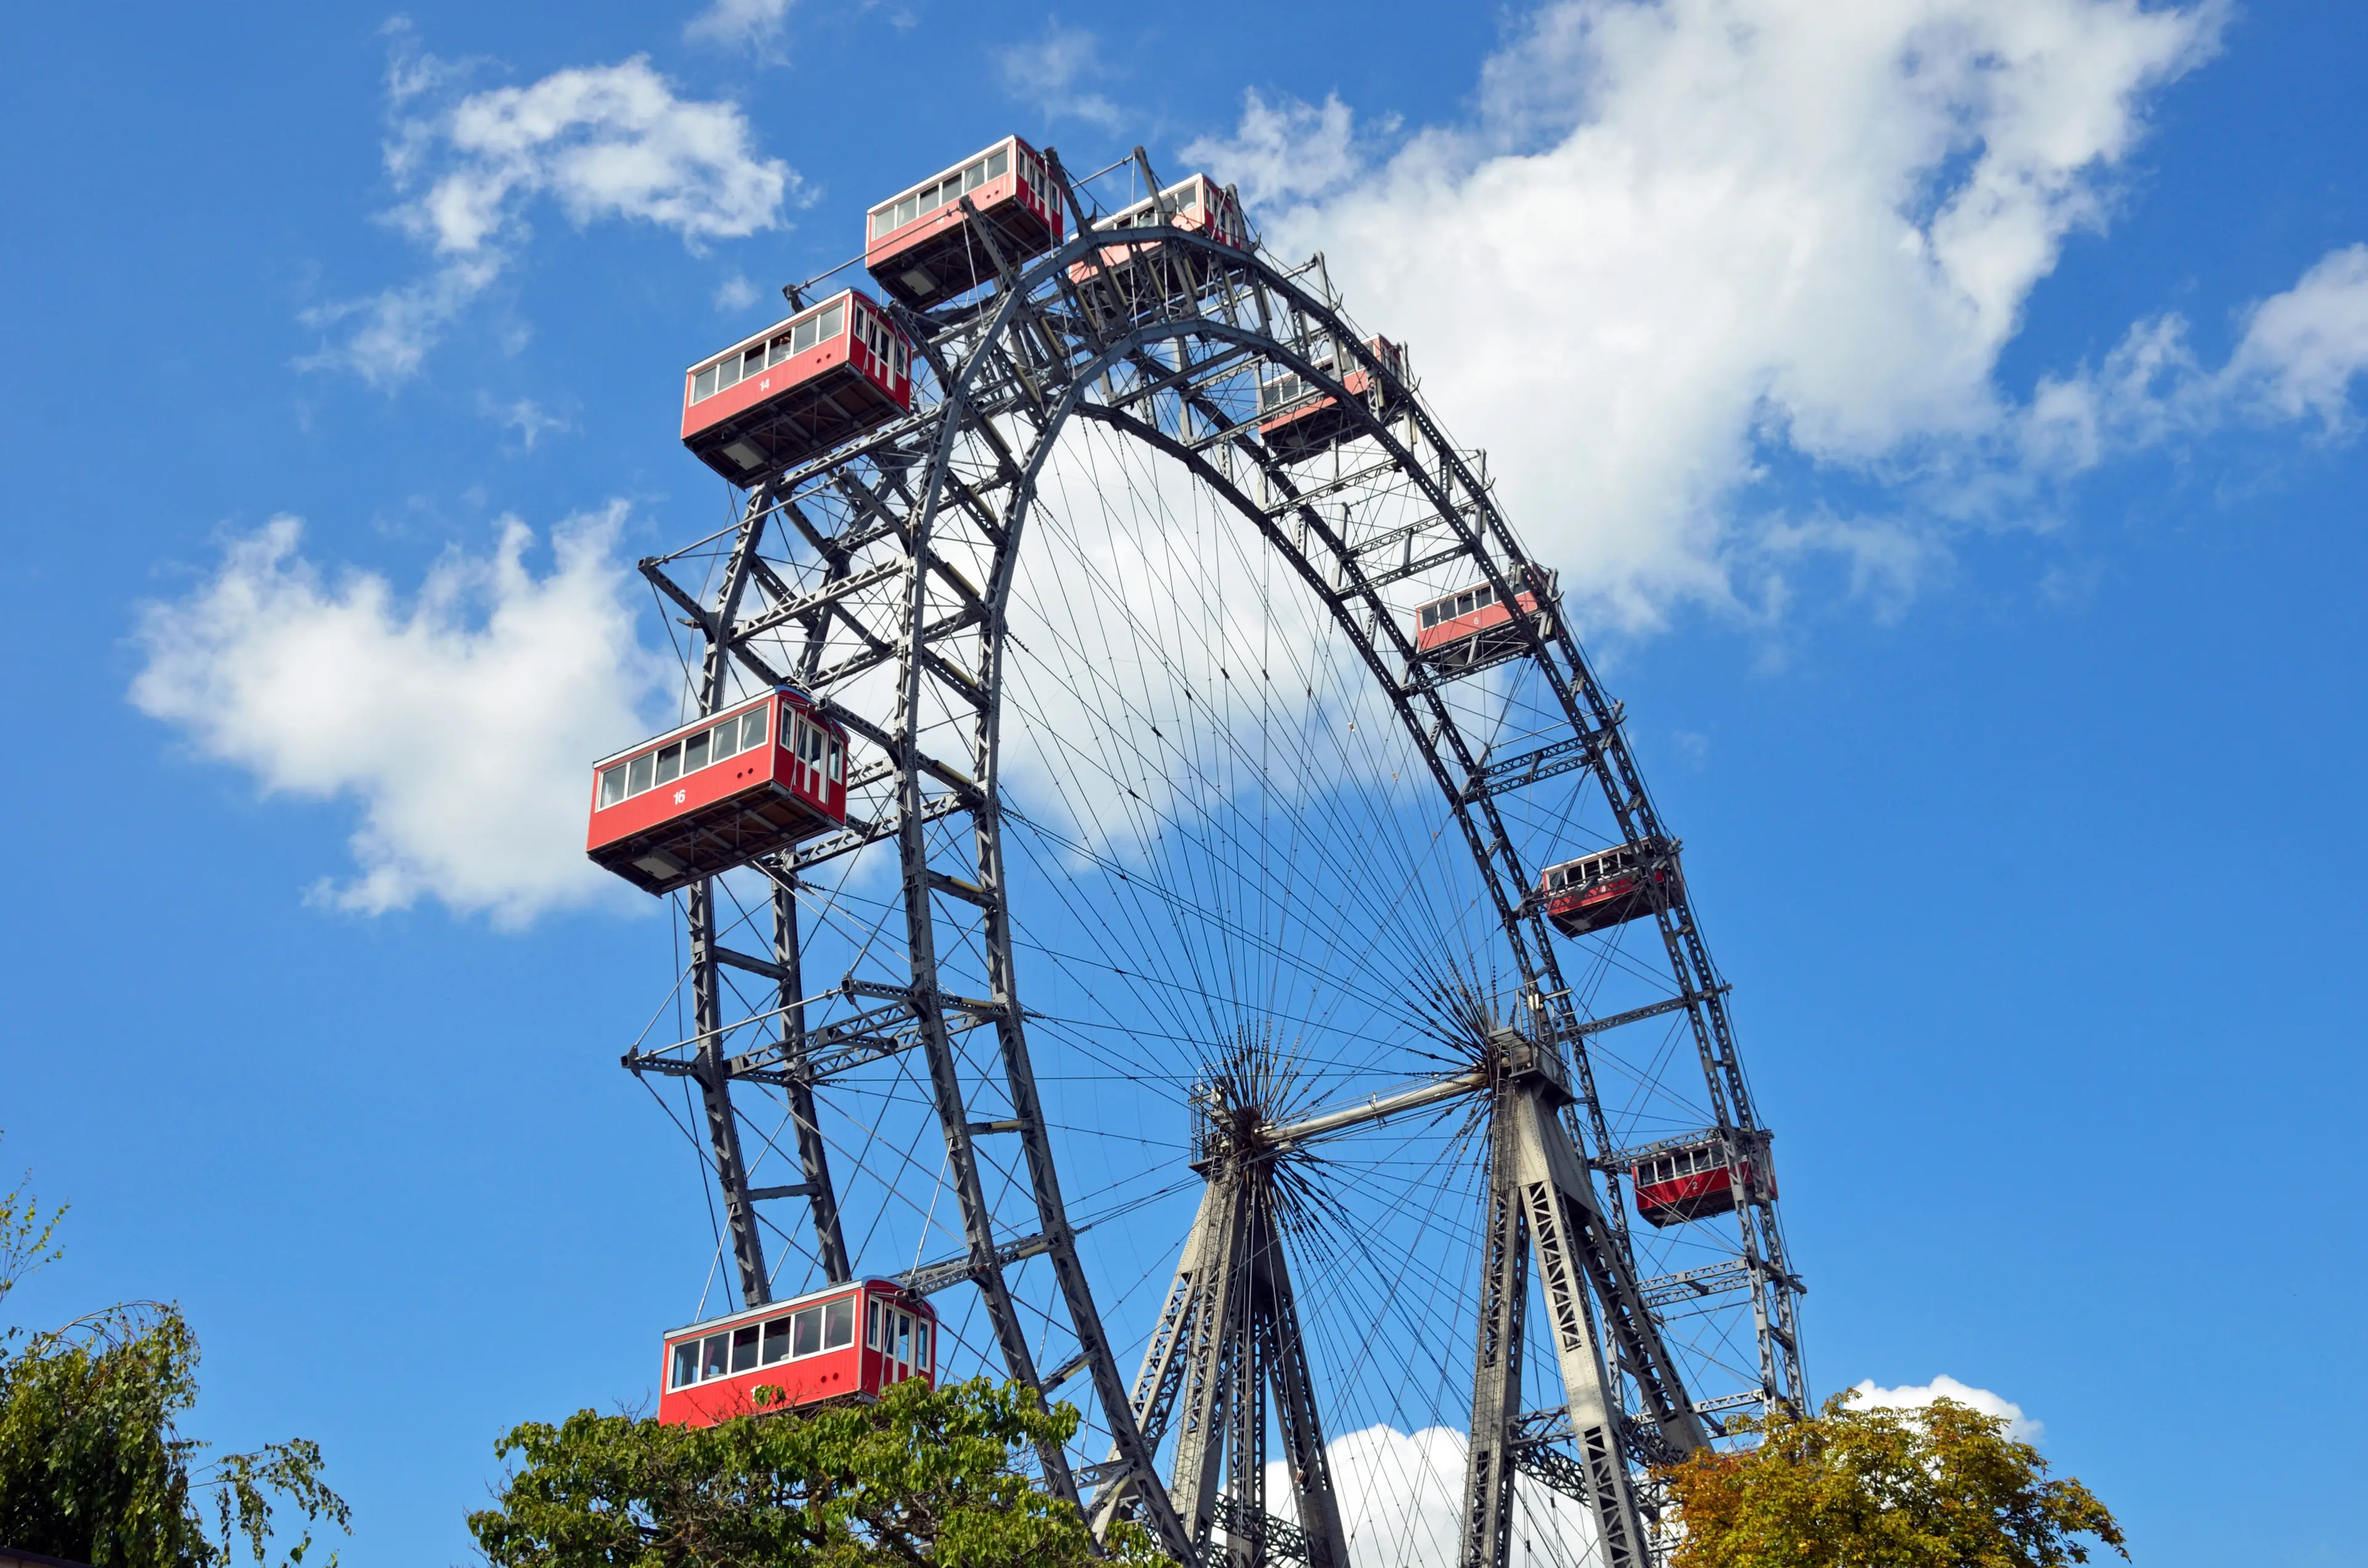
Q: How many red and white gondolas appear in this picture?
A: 9